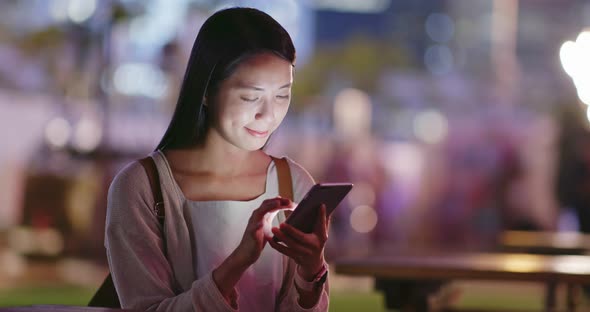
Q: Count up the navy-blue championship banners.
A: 0